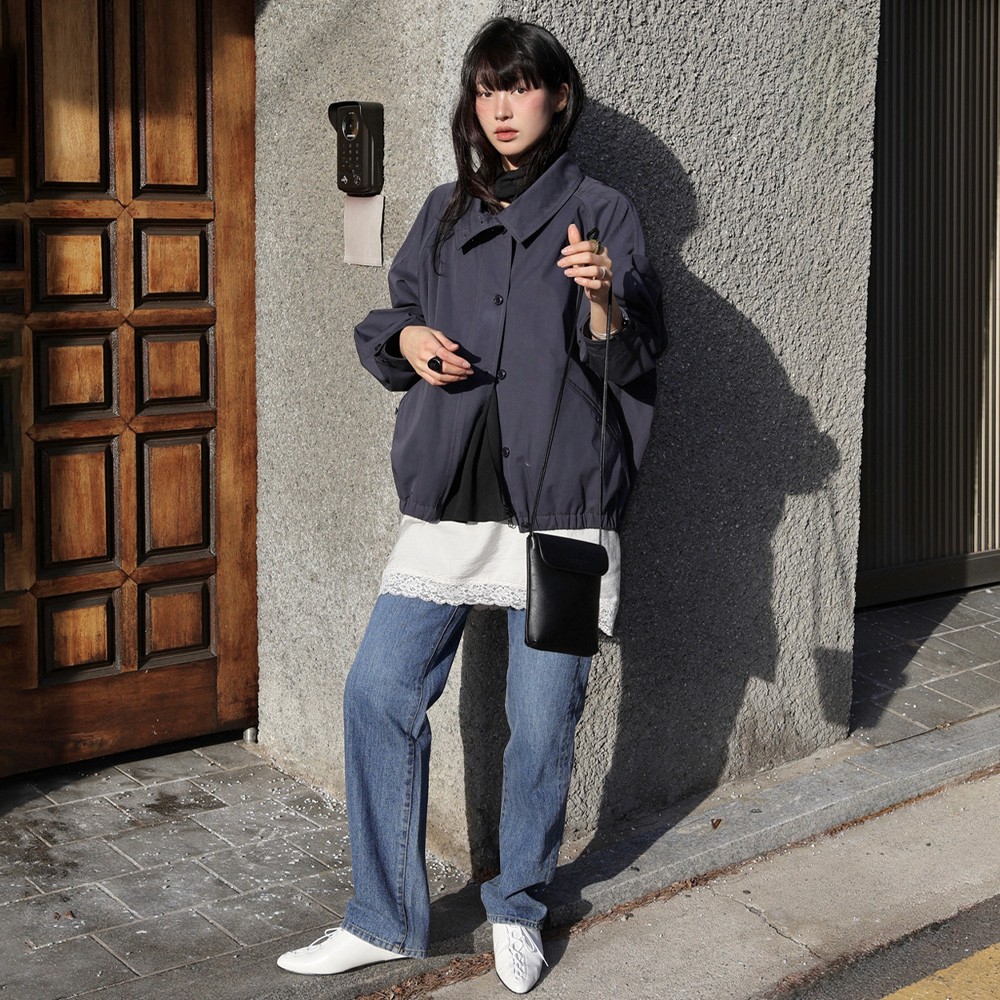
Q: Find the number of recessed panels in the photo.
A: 10